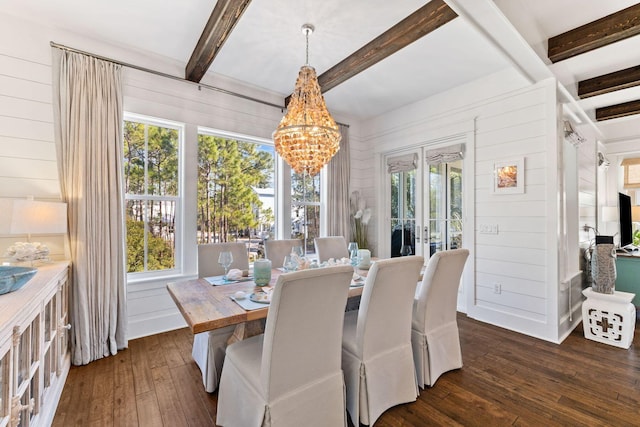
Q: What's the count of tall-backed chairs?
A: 6